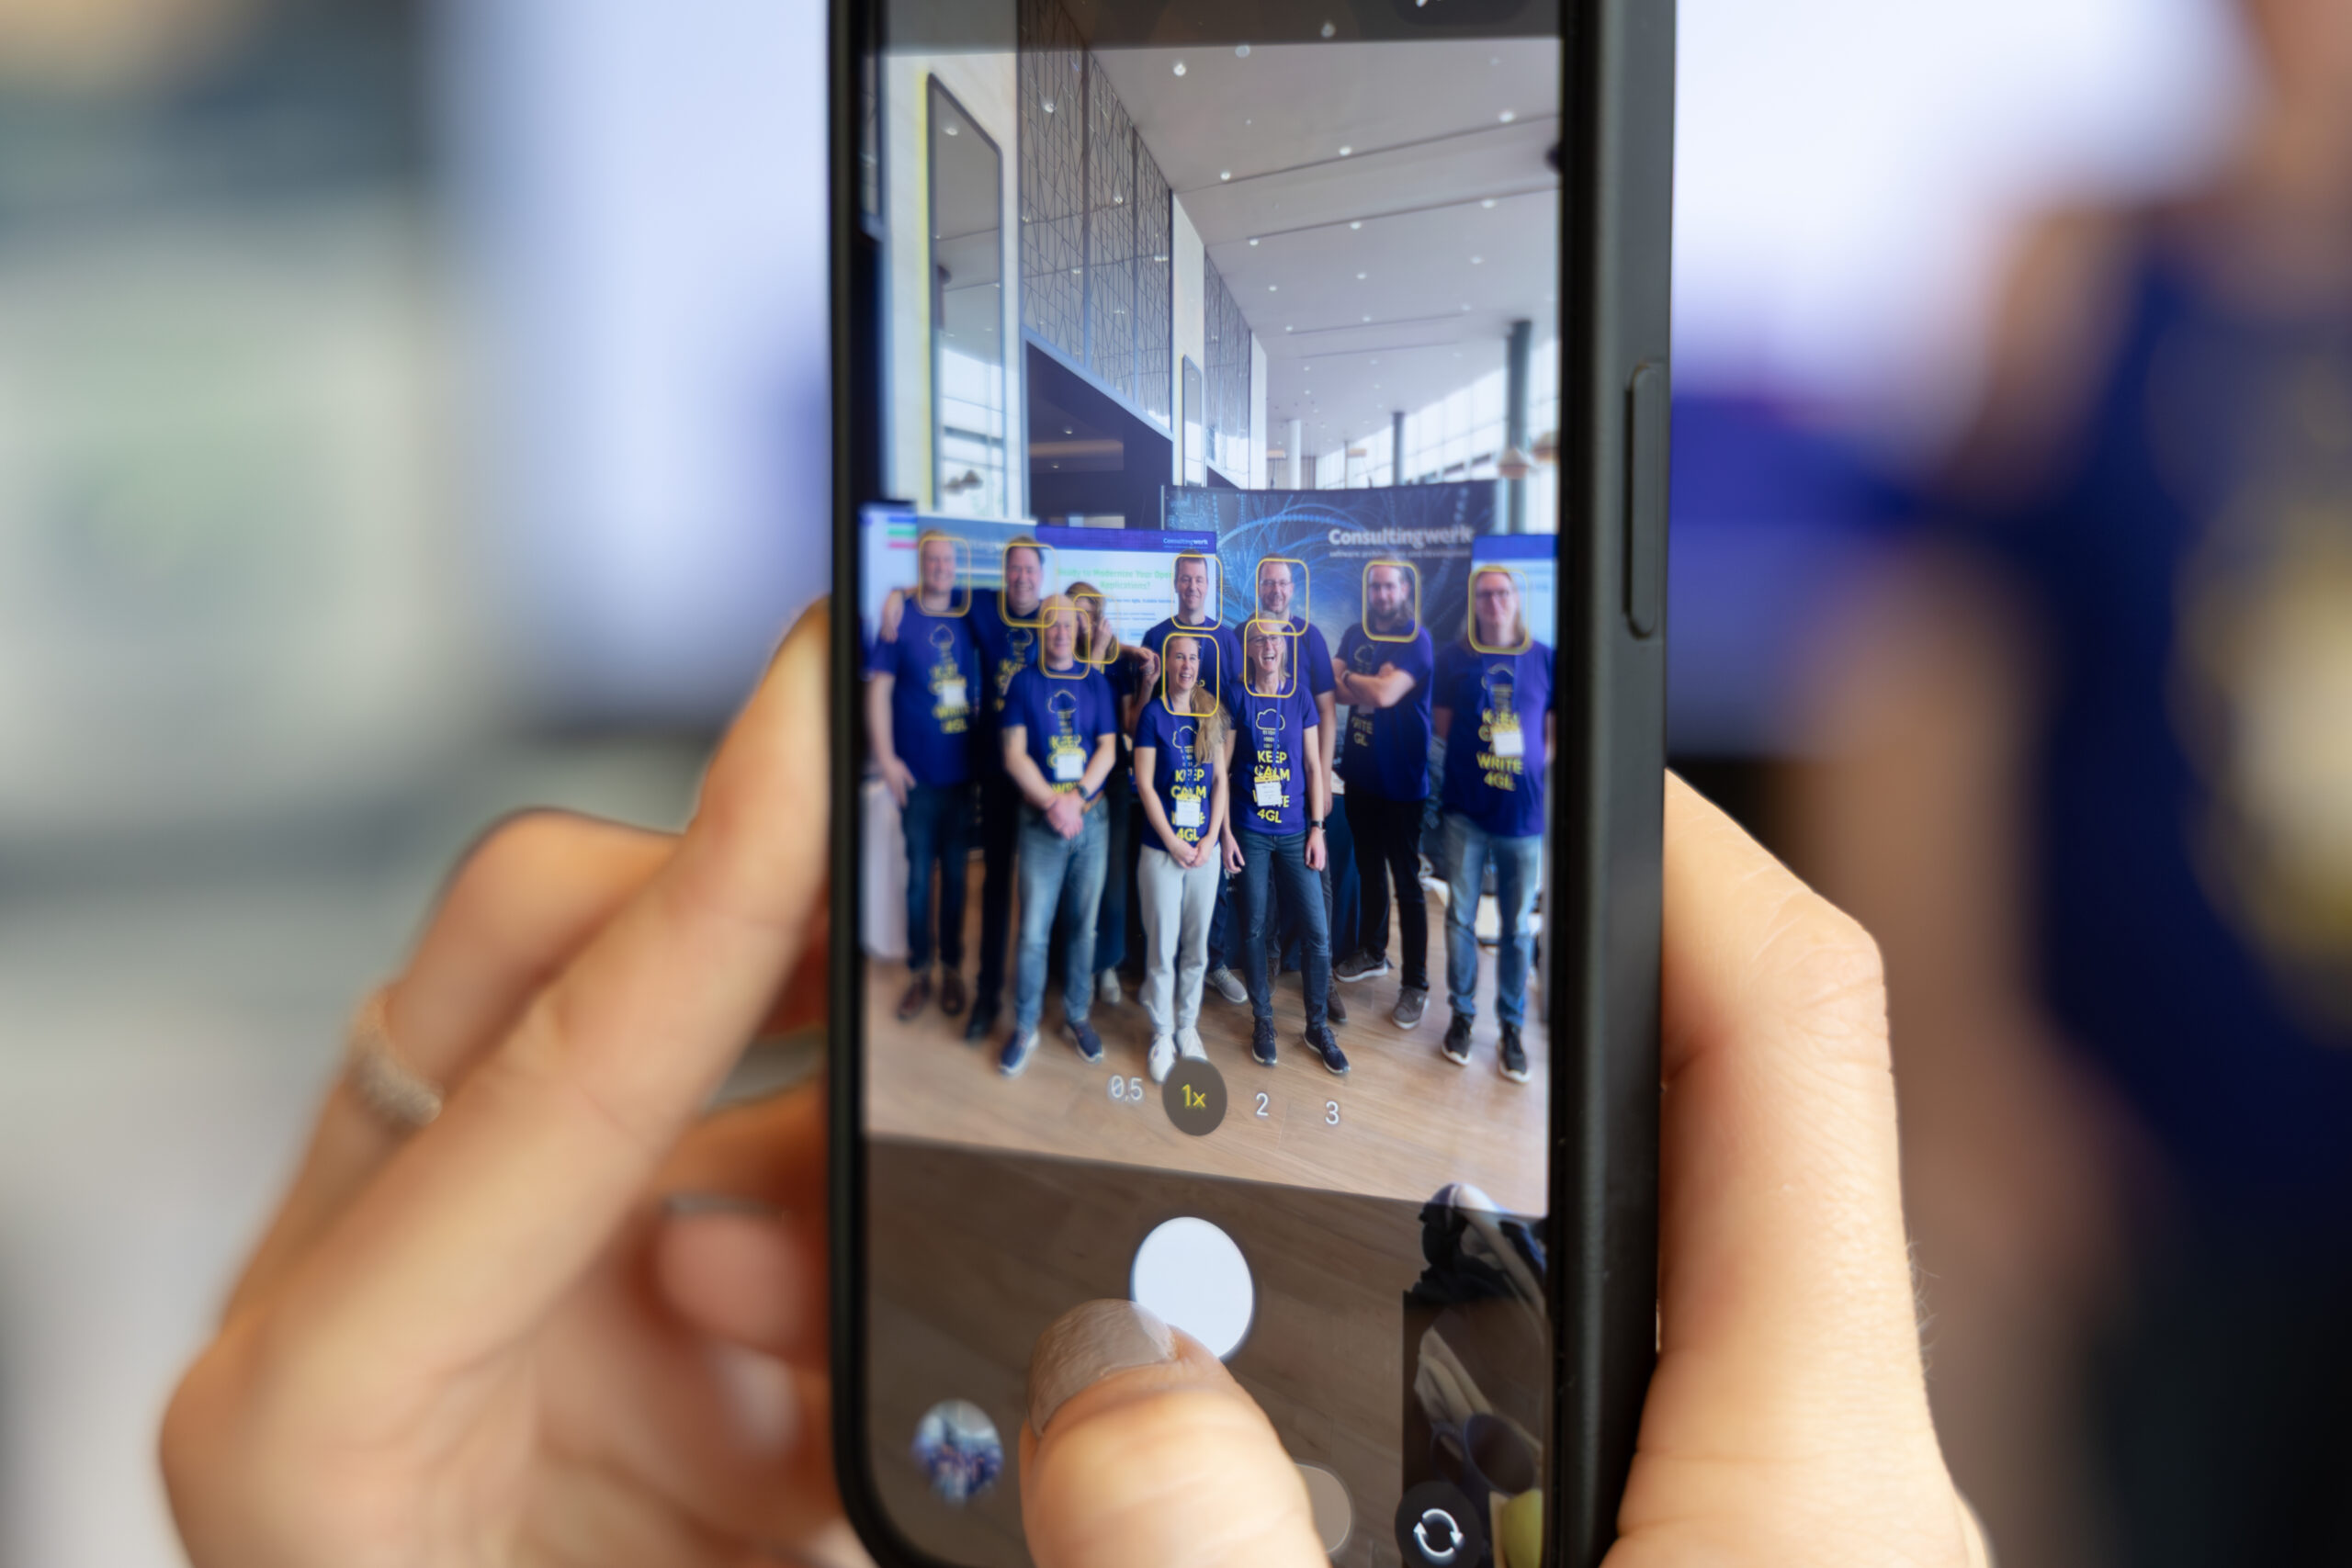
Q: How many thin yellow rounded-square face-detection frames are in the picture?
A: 10